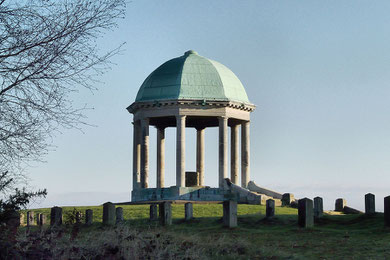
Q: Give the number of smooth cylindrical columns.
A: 8